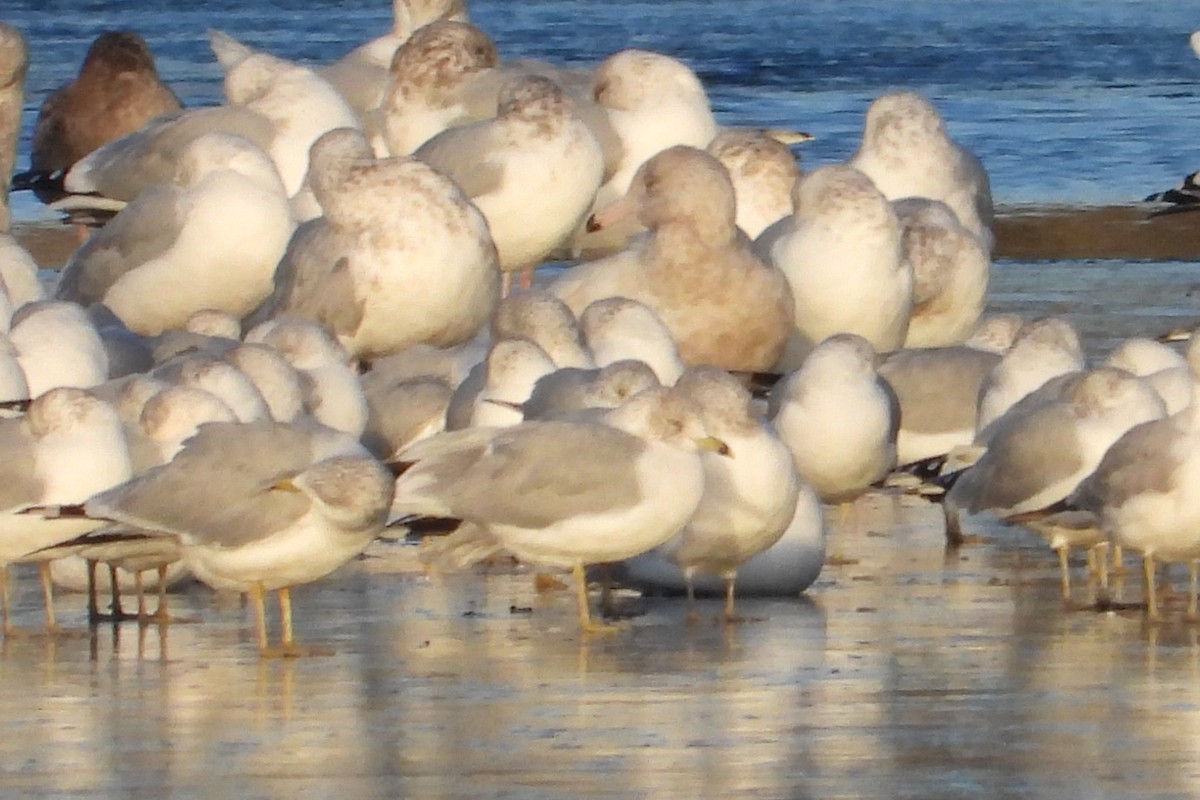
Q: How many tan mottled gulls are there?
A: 1